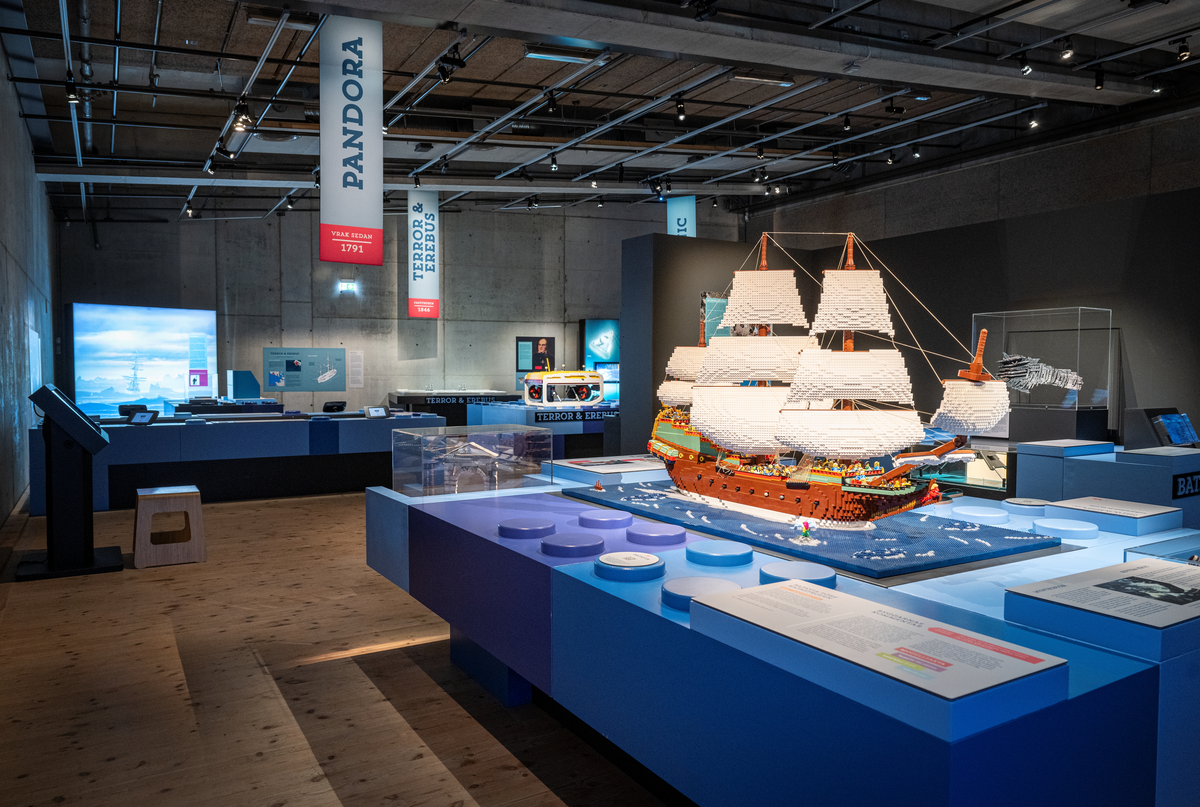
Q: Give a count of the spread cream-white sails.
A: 9